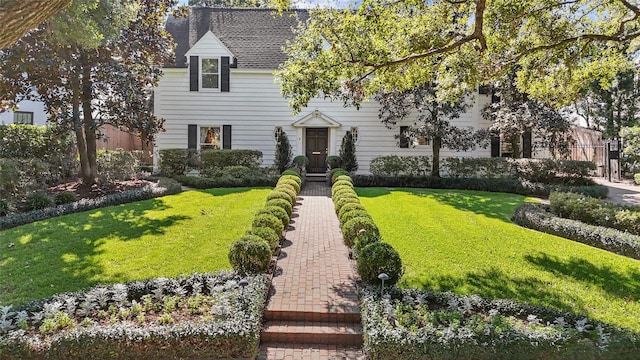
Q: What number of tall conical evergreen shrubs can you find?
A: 2